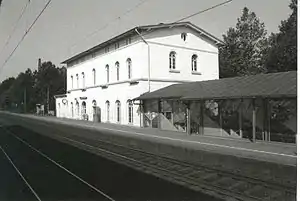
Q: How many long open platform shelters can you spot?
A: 1